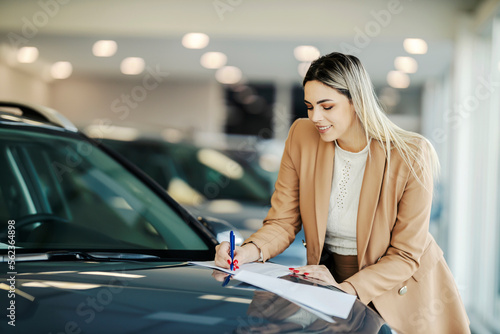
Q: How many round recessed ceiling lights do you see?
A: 12